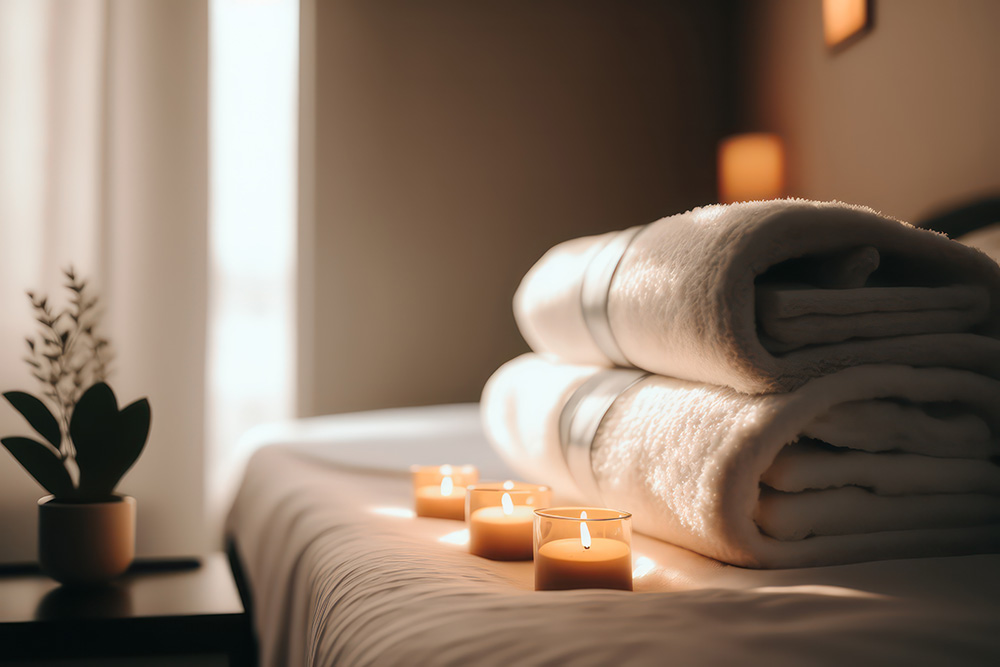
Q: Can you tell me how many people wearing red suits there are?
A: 0